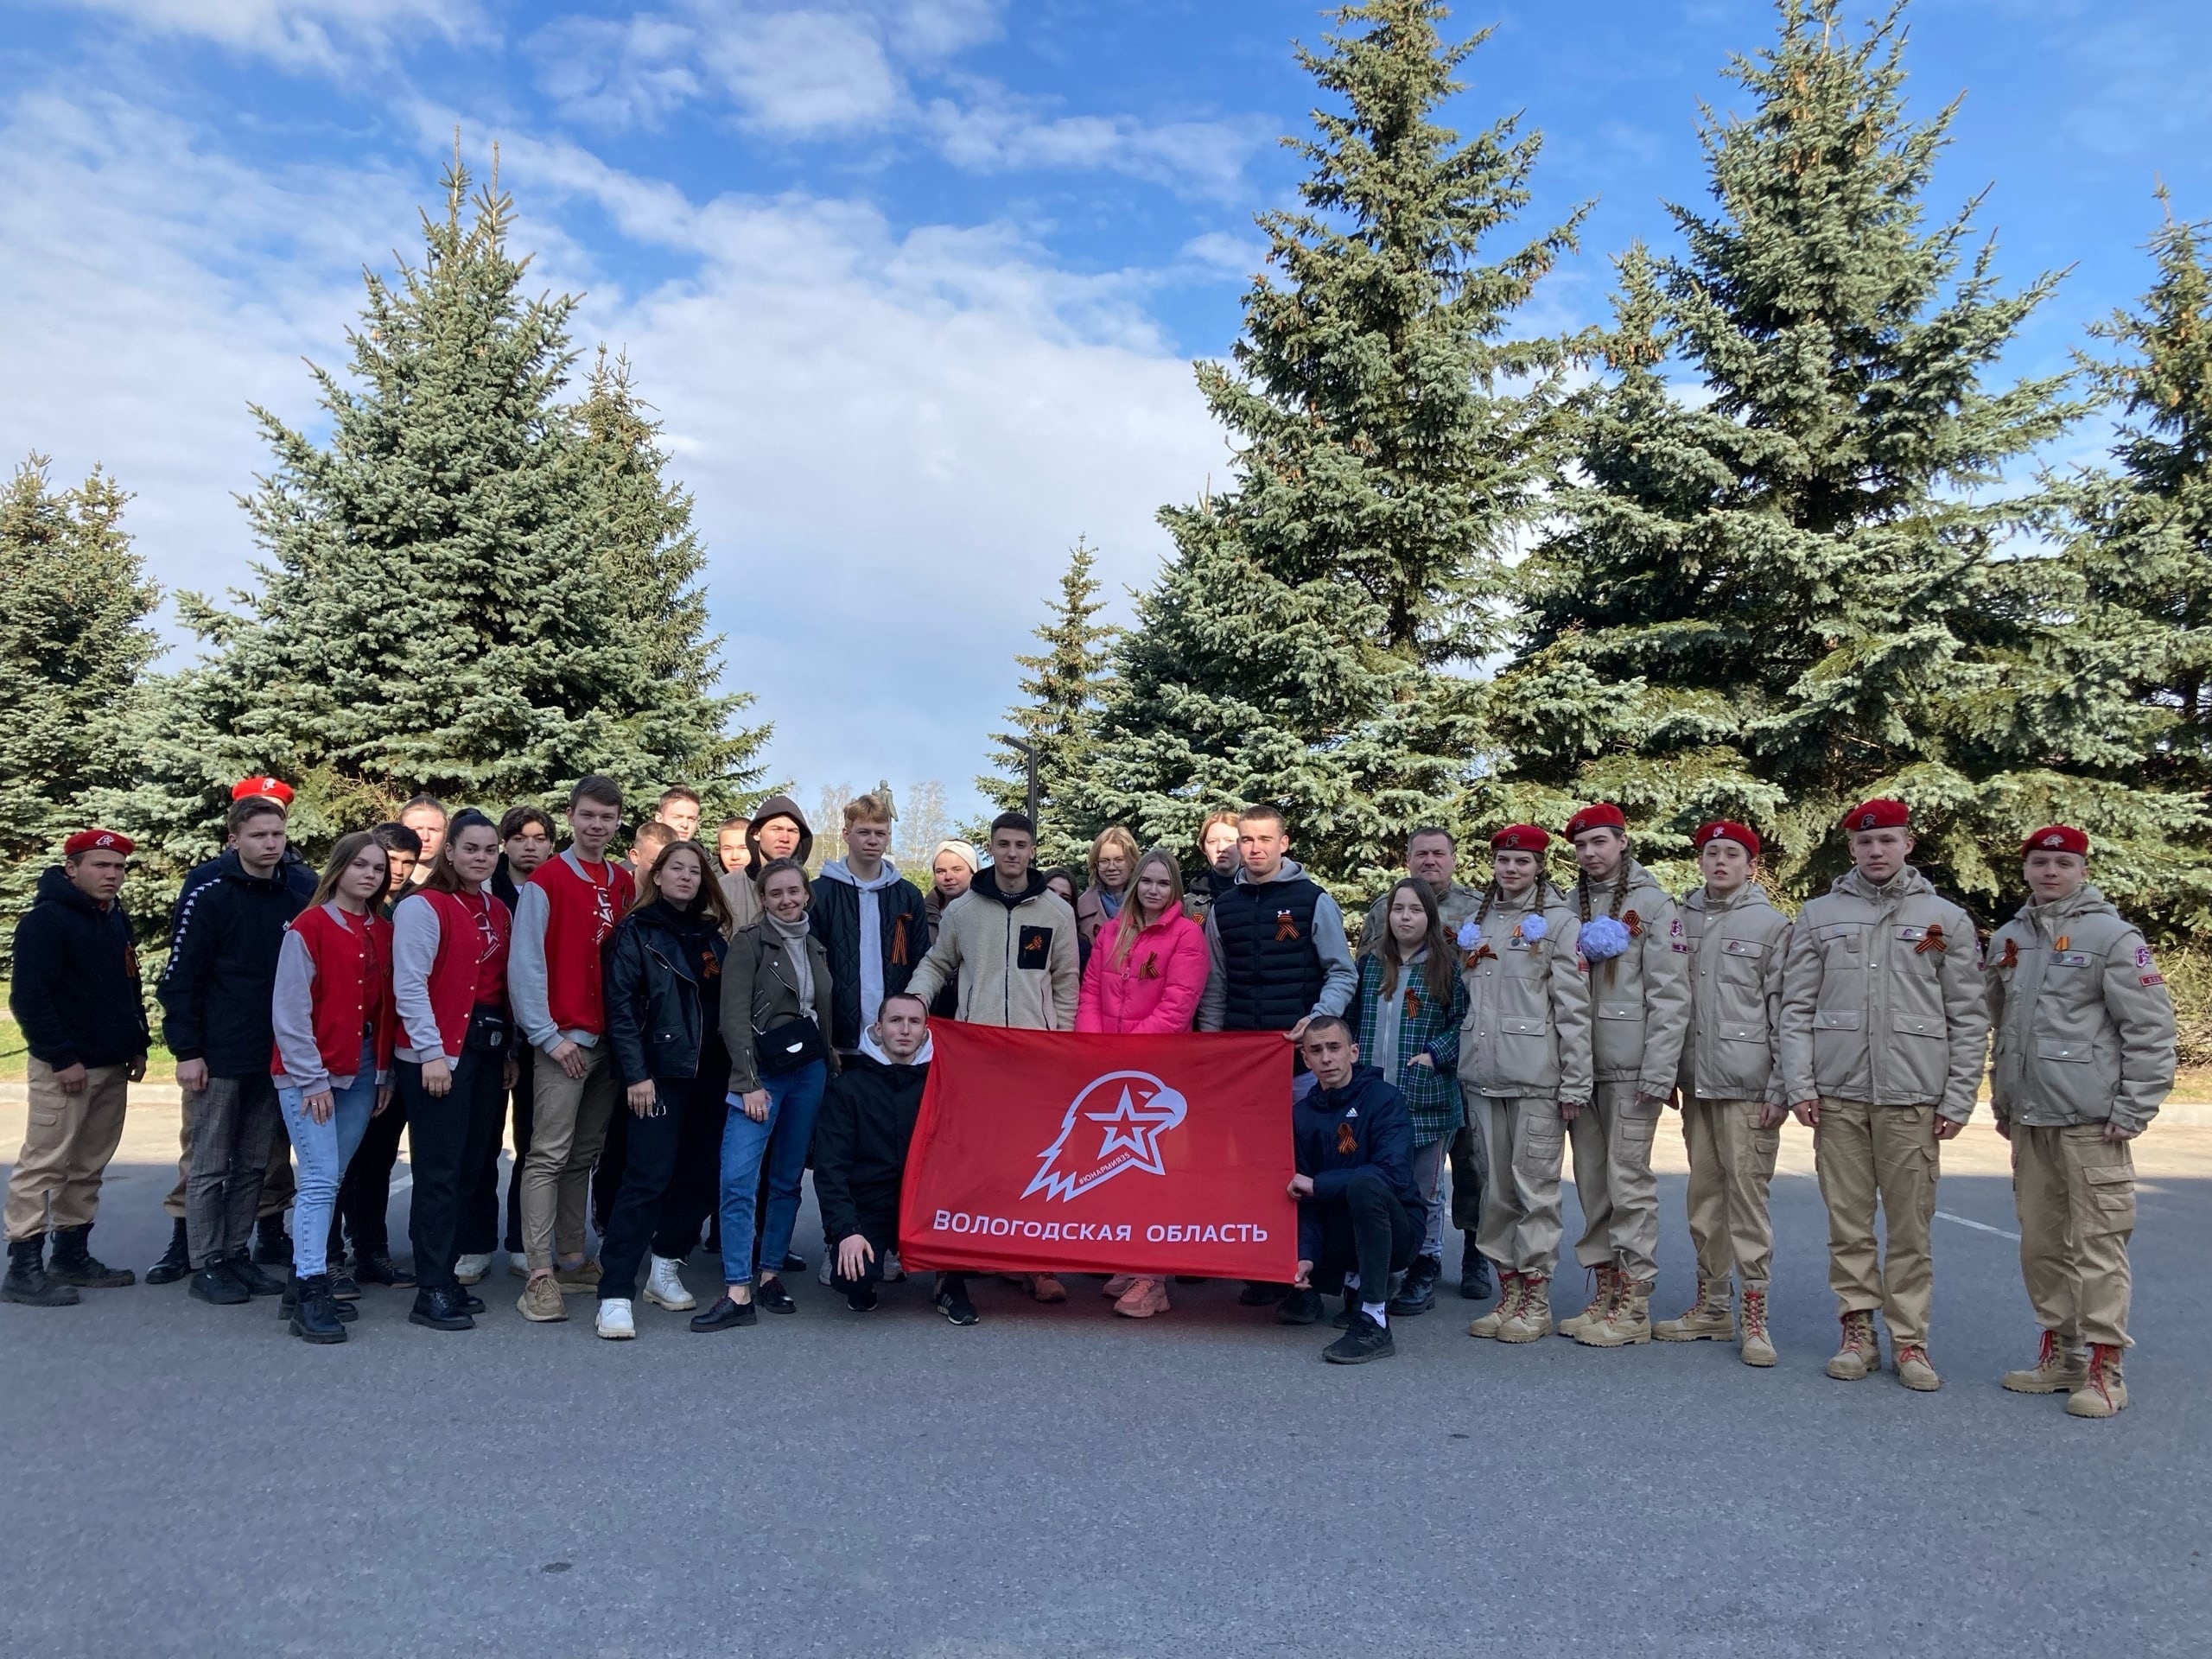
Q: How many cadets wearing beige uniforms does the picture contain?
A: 5